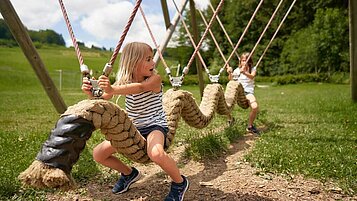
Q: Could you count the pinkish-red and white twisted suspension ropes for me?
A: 10